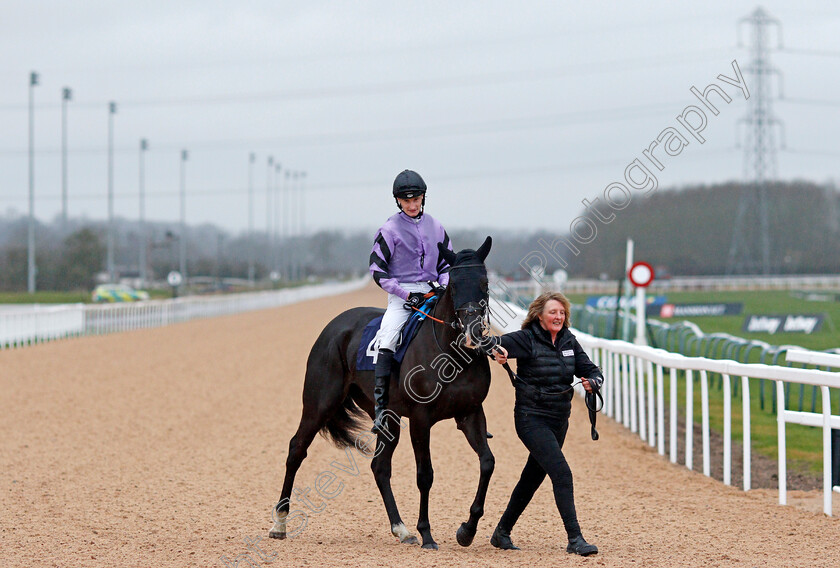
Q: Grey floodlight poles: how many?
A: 11